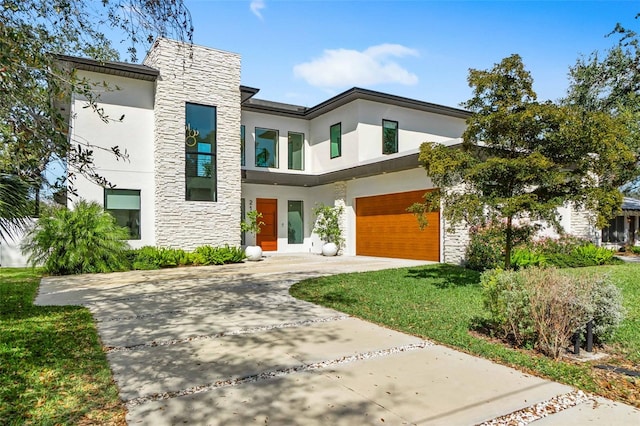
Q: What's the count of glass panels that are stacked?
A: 2